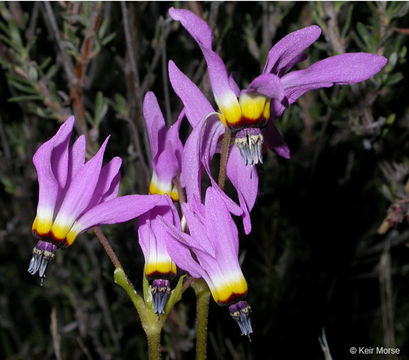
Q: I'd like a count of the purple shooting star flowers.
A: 5